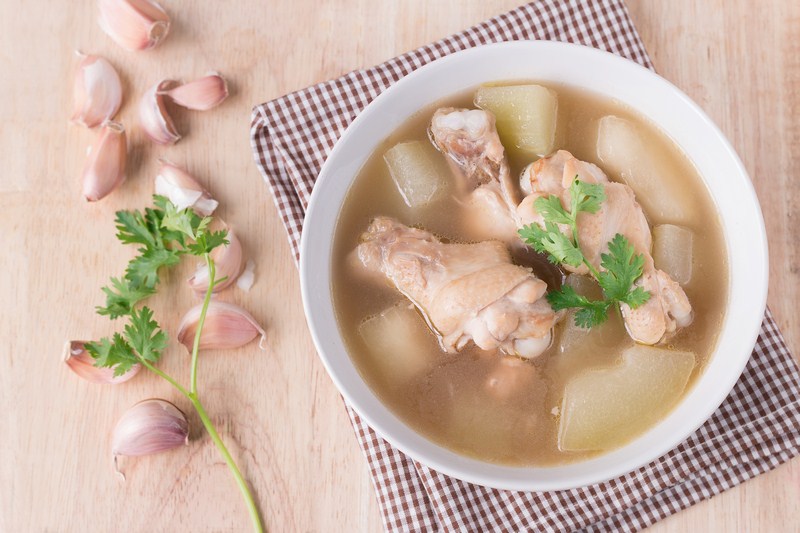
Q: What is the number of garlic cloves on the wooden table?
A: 10